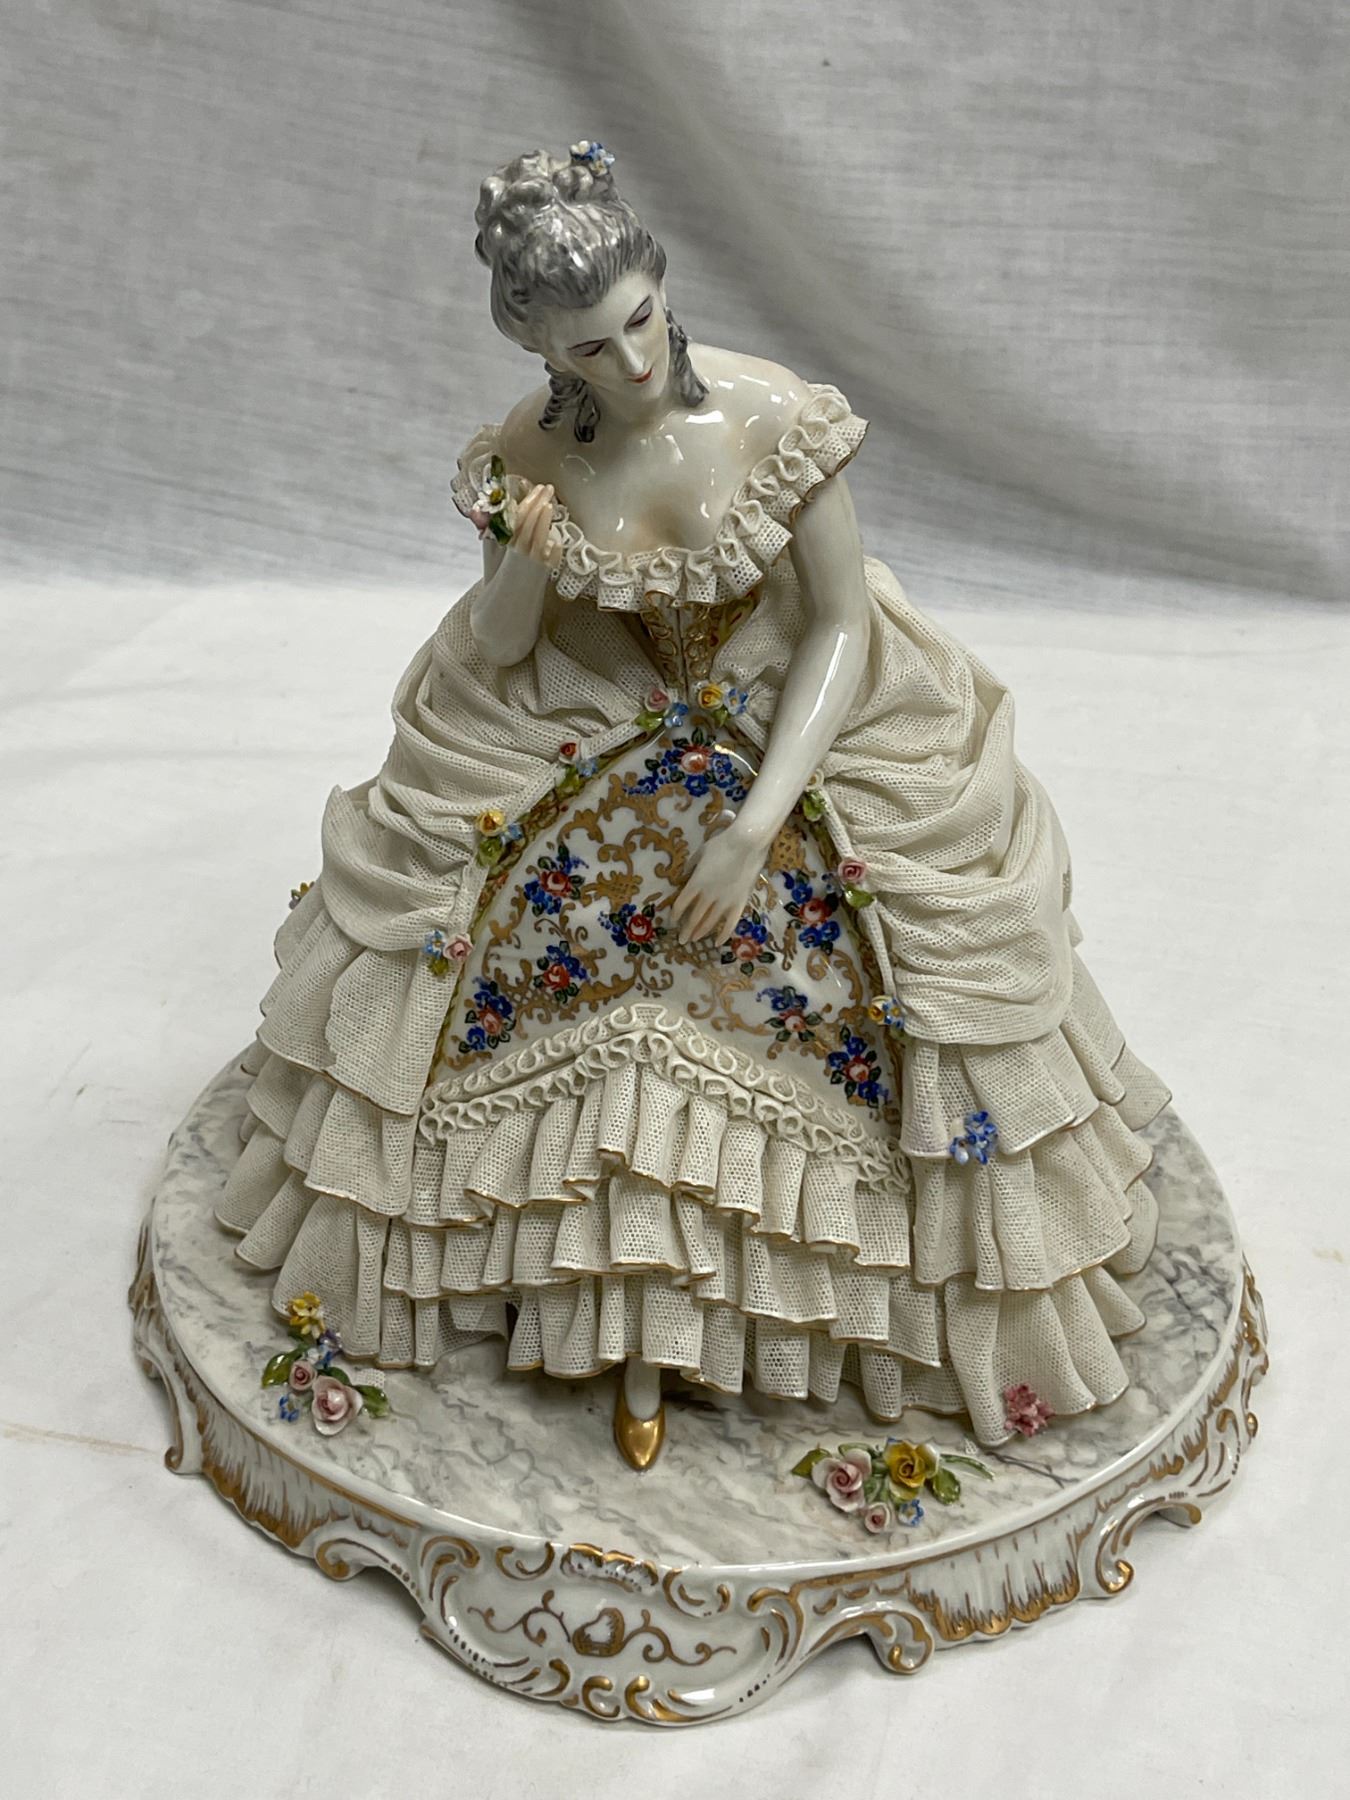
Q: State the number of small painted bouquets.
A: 9